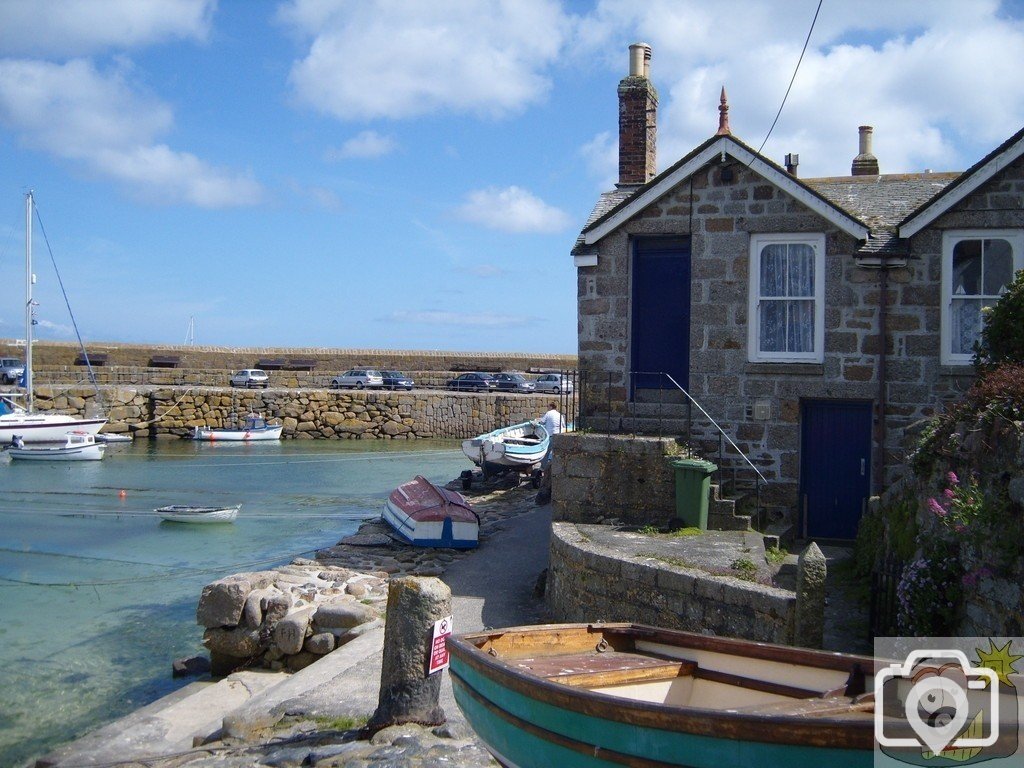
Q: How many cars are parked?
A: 7